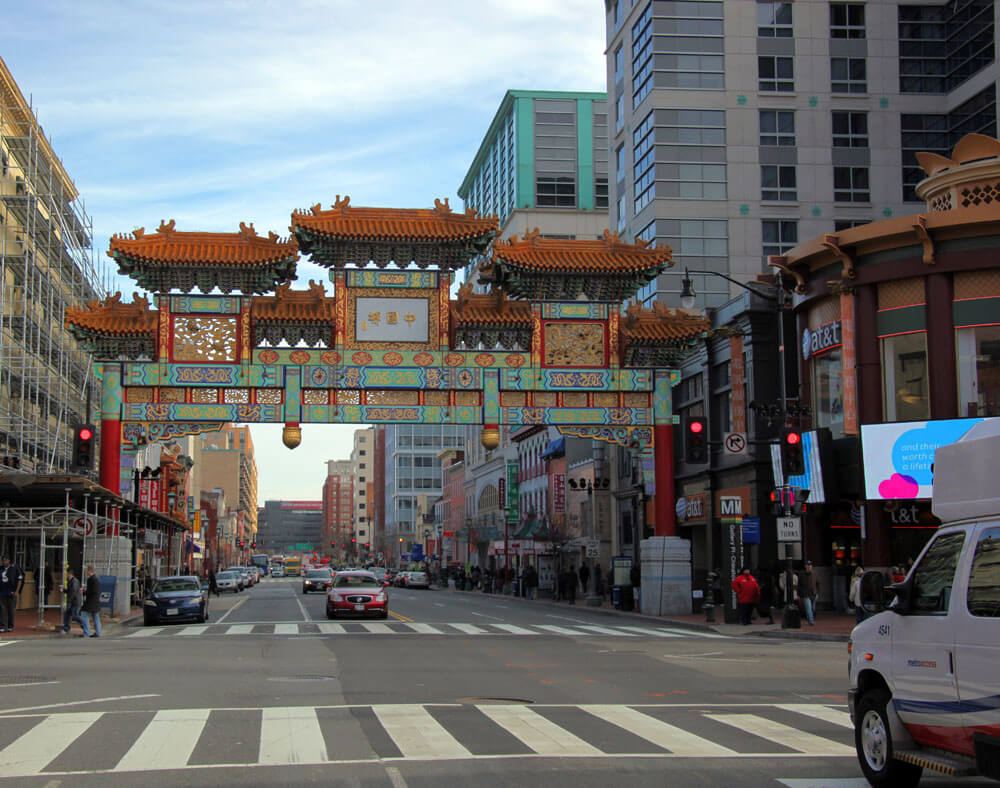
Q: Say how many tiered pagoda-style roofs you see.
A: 7